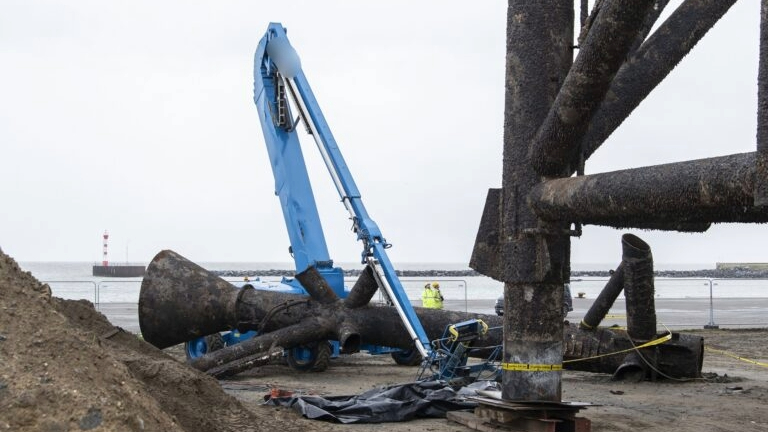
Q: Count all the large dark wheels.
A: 3